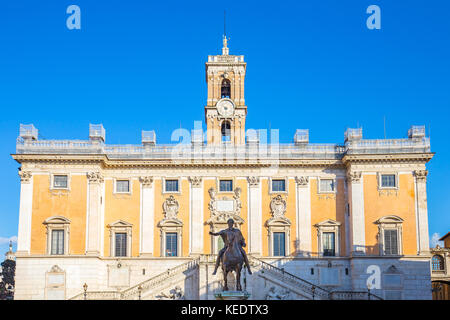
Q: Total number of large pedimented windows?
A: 6